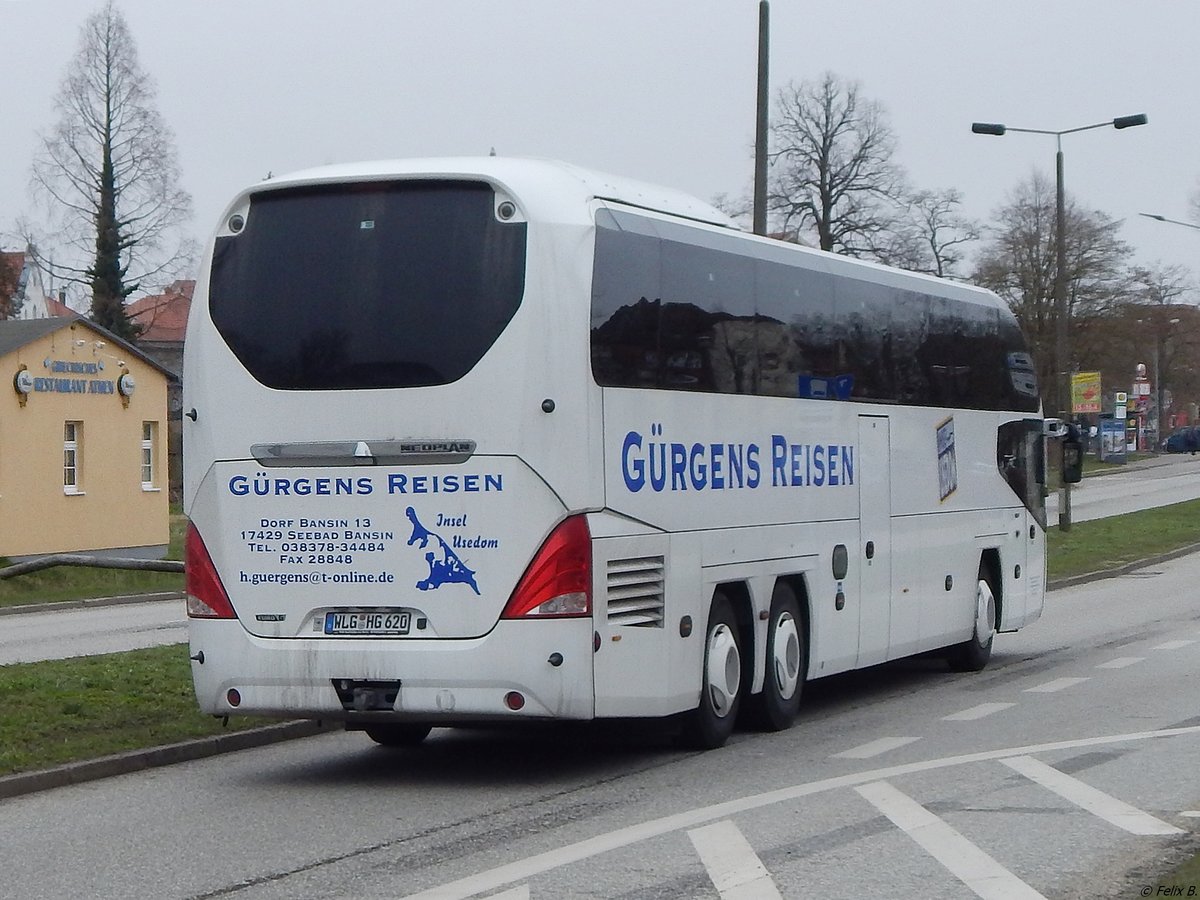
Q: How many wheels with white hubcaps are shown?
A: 3